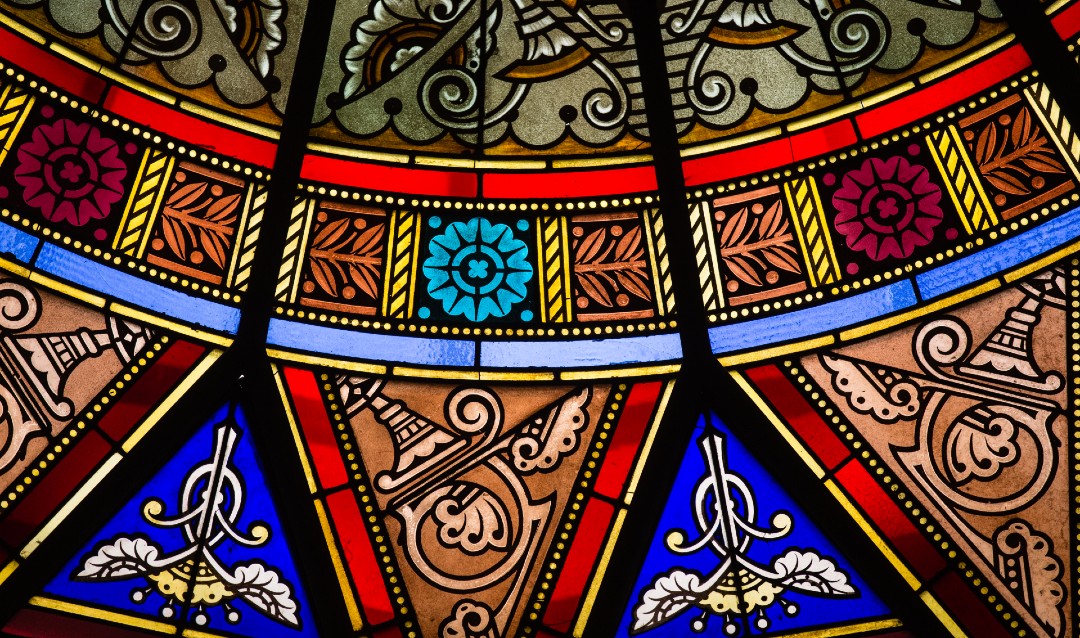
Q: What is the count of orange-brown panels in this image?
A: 5